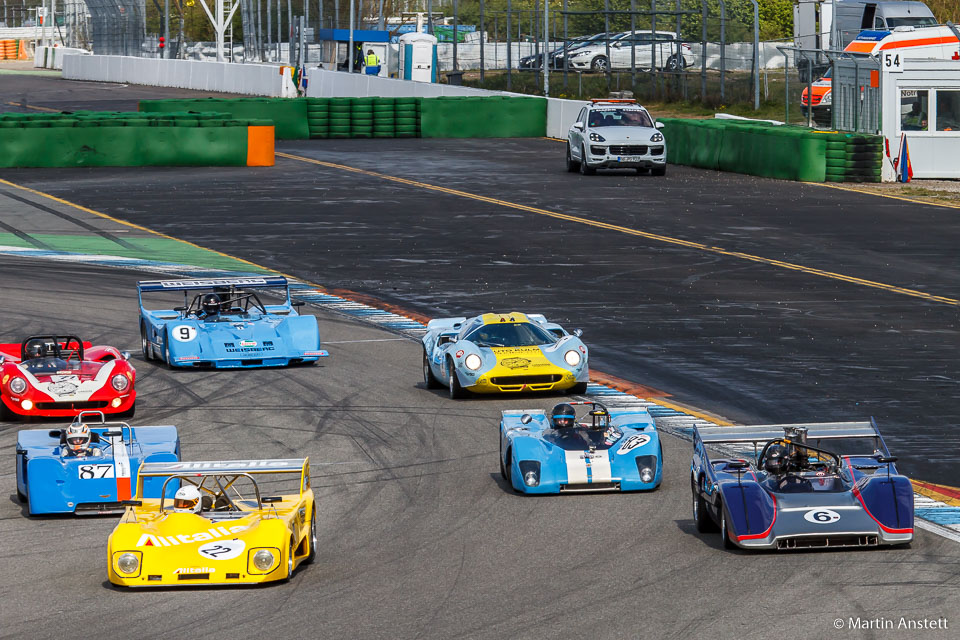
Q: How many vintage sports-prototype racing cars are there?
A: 7